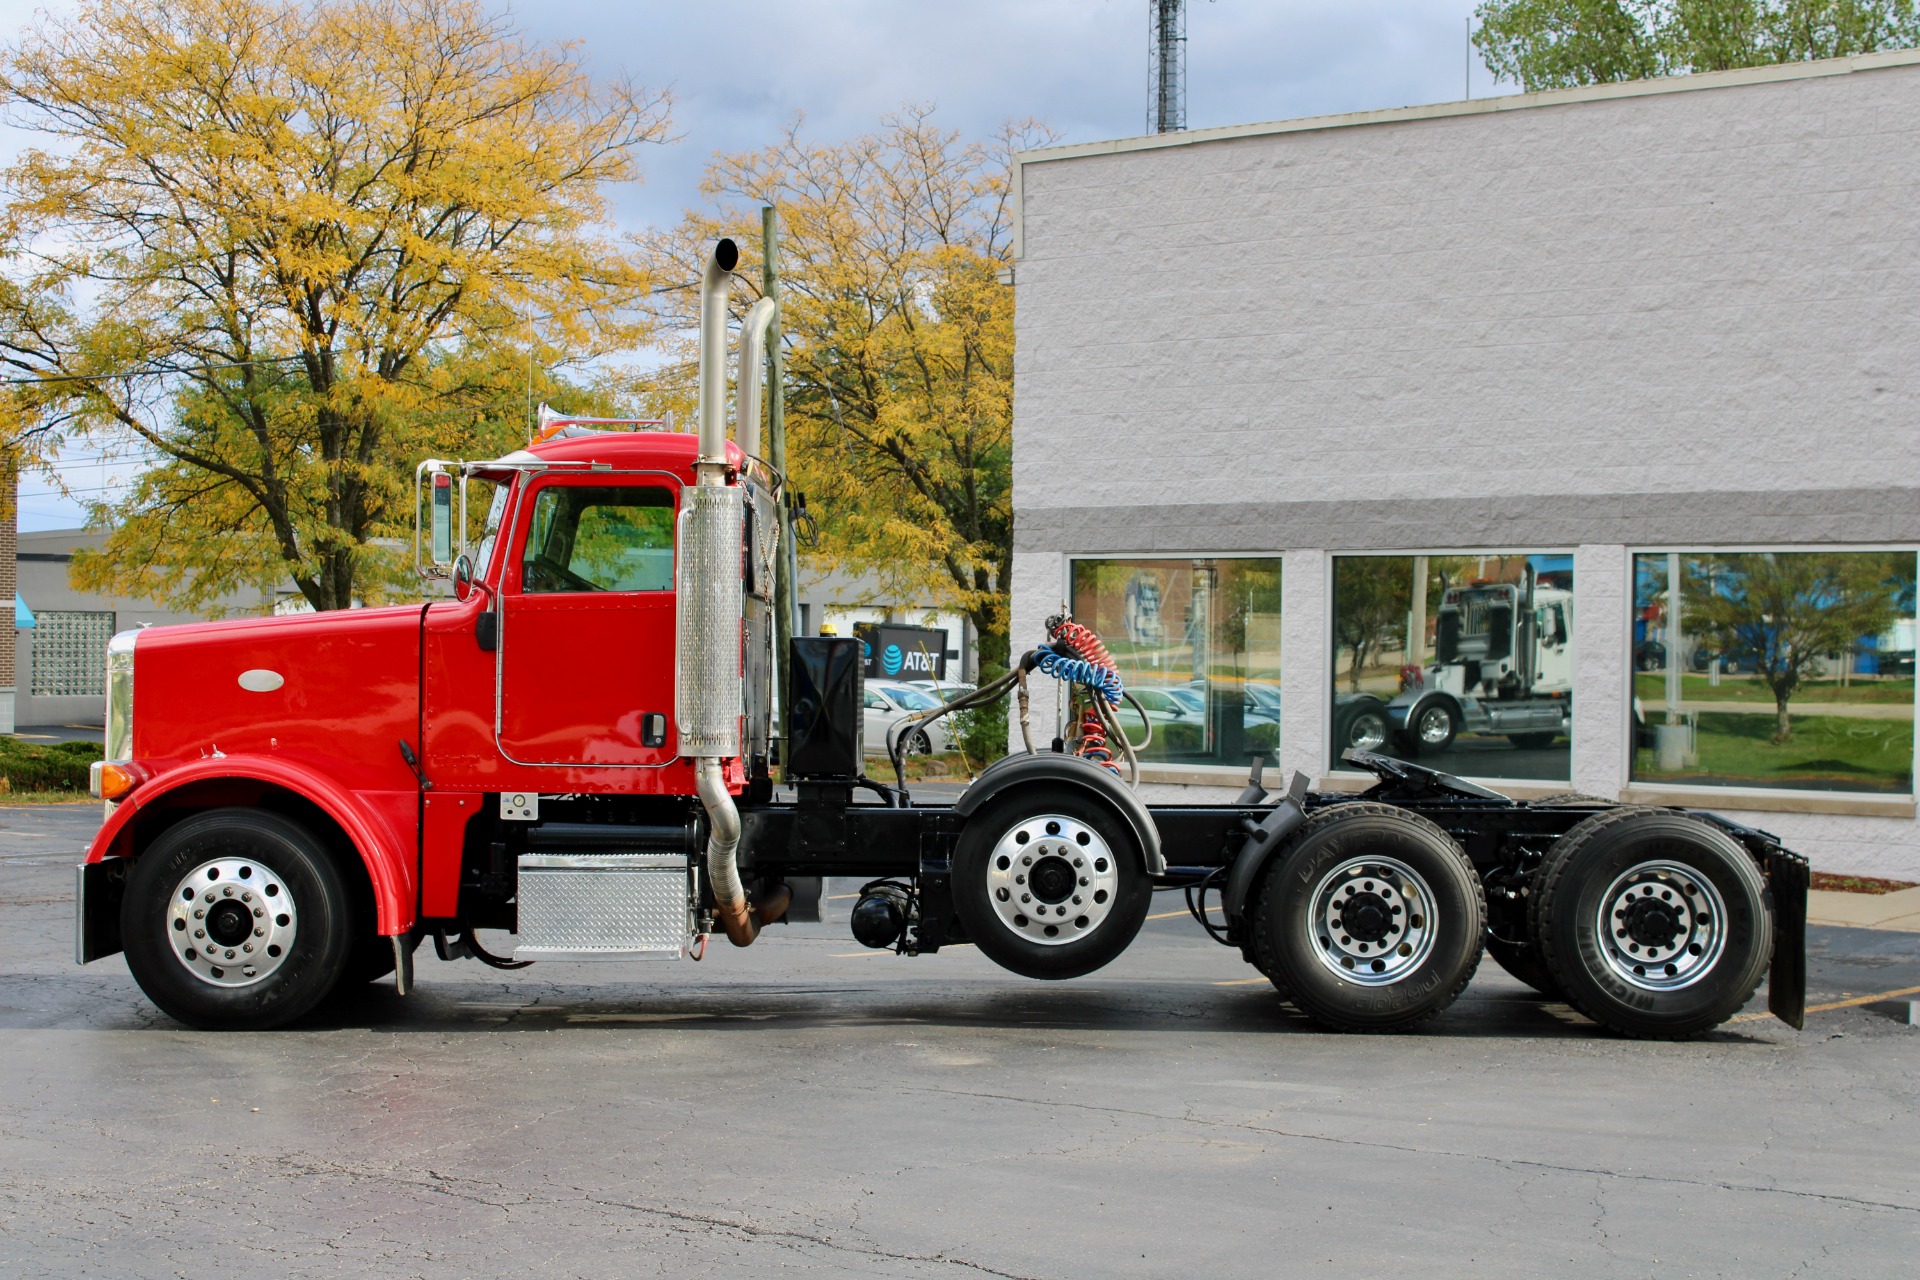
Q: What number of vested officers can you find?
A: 0